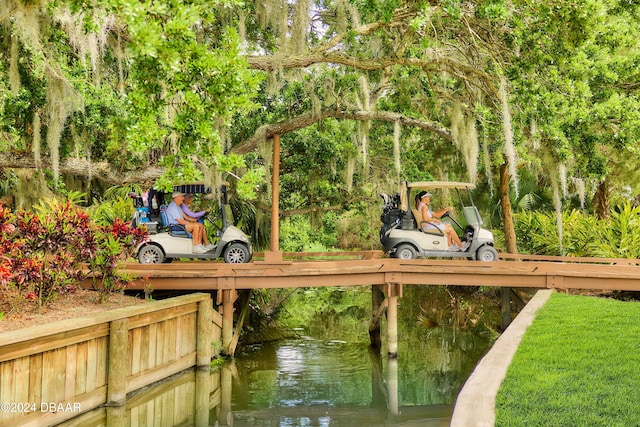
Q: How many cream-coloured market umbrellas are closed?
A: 0